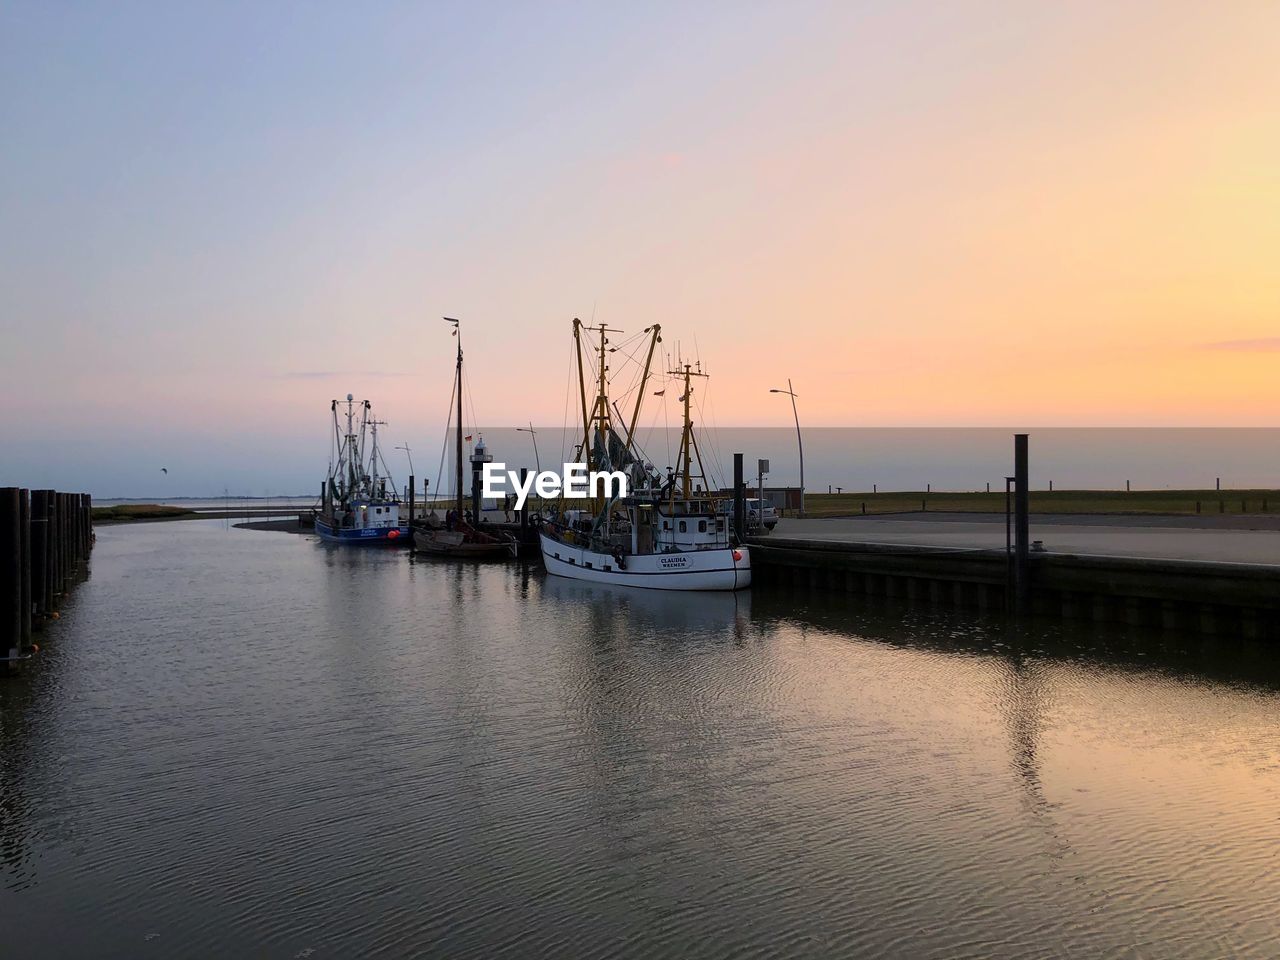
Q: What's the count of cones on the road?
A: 0